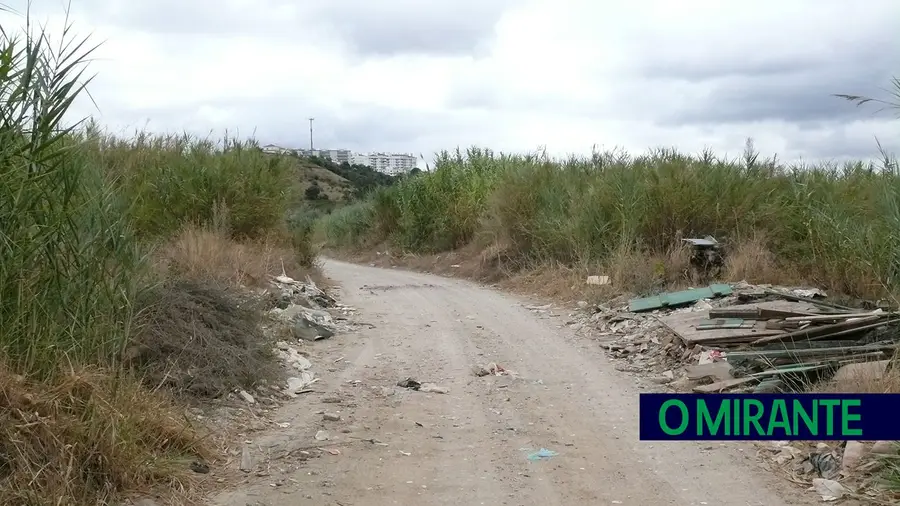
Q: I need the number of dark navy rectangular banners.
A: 1